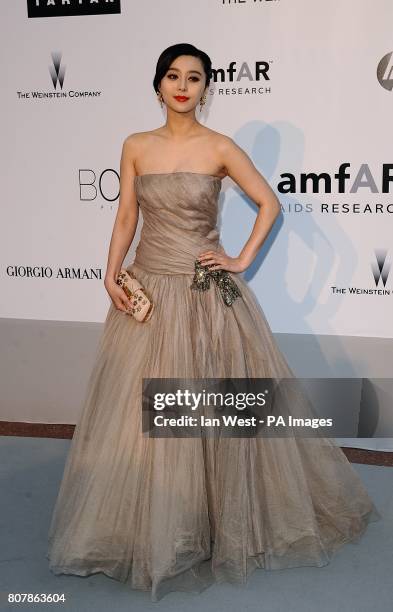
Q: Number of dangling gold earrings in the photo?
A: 2